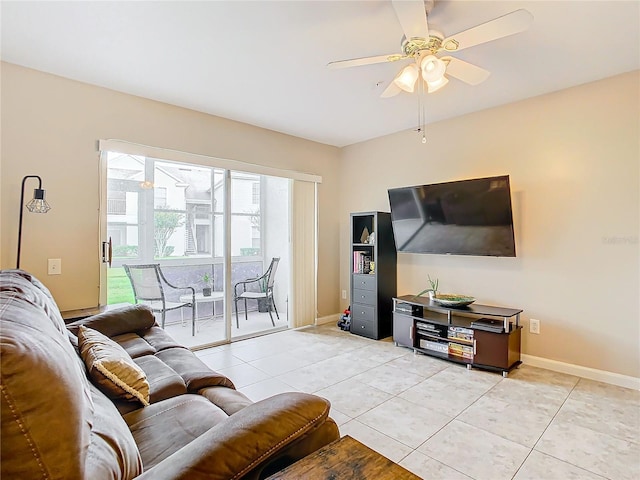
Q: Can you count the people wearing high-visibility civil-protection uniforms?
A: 0